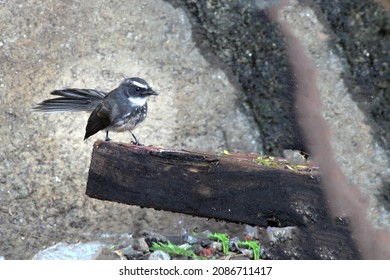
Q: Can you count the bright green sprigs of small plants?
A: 3